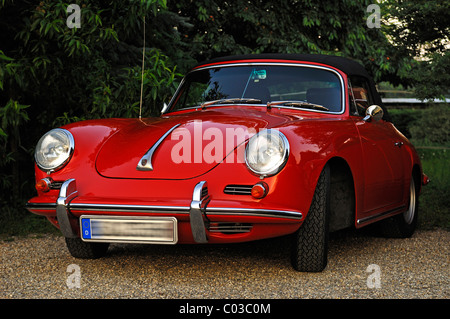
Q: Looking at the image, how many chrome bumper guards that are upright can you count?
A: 2